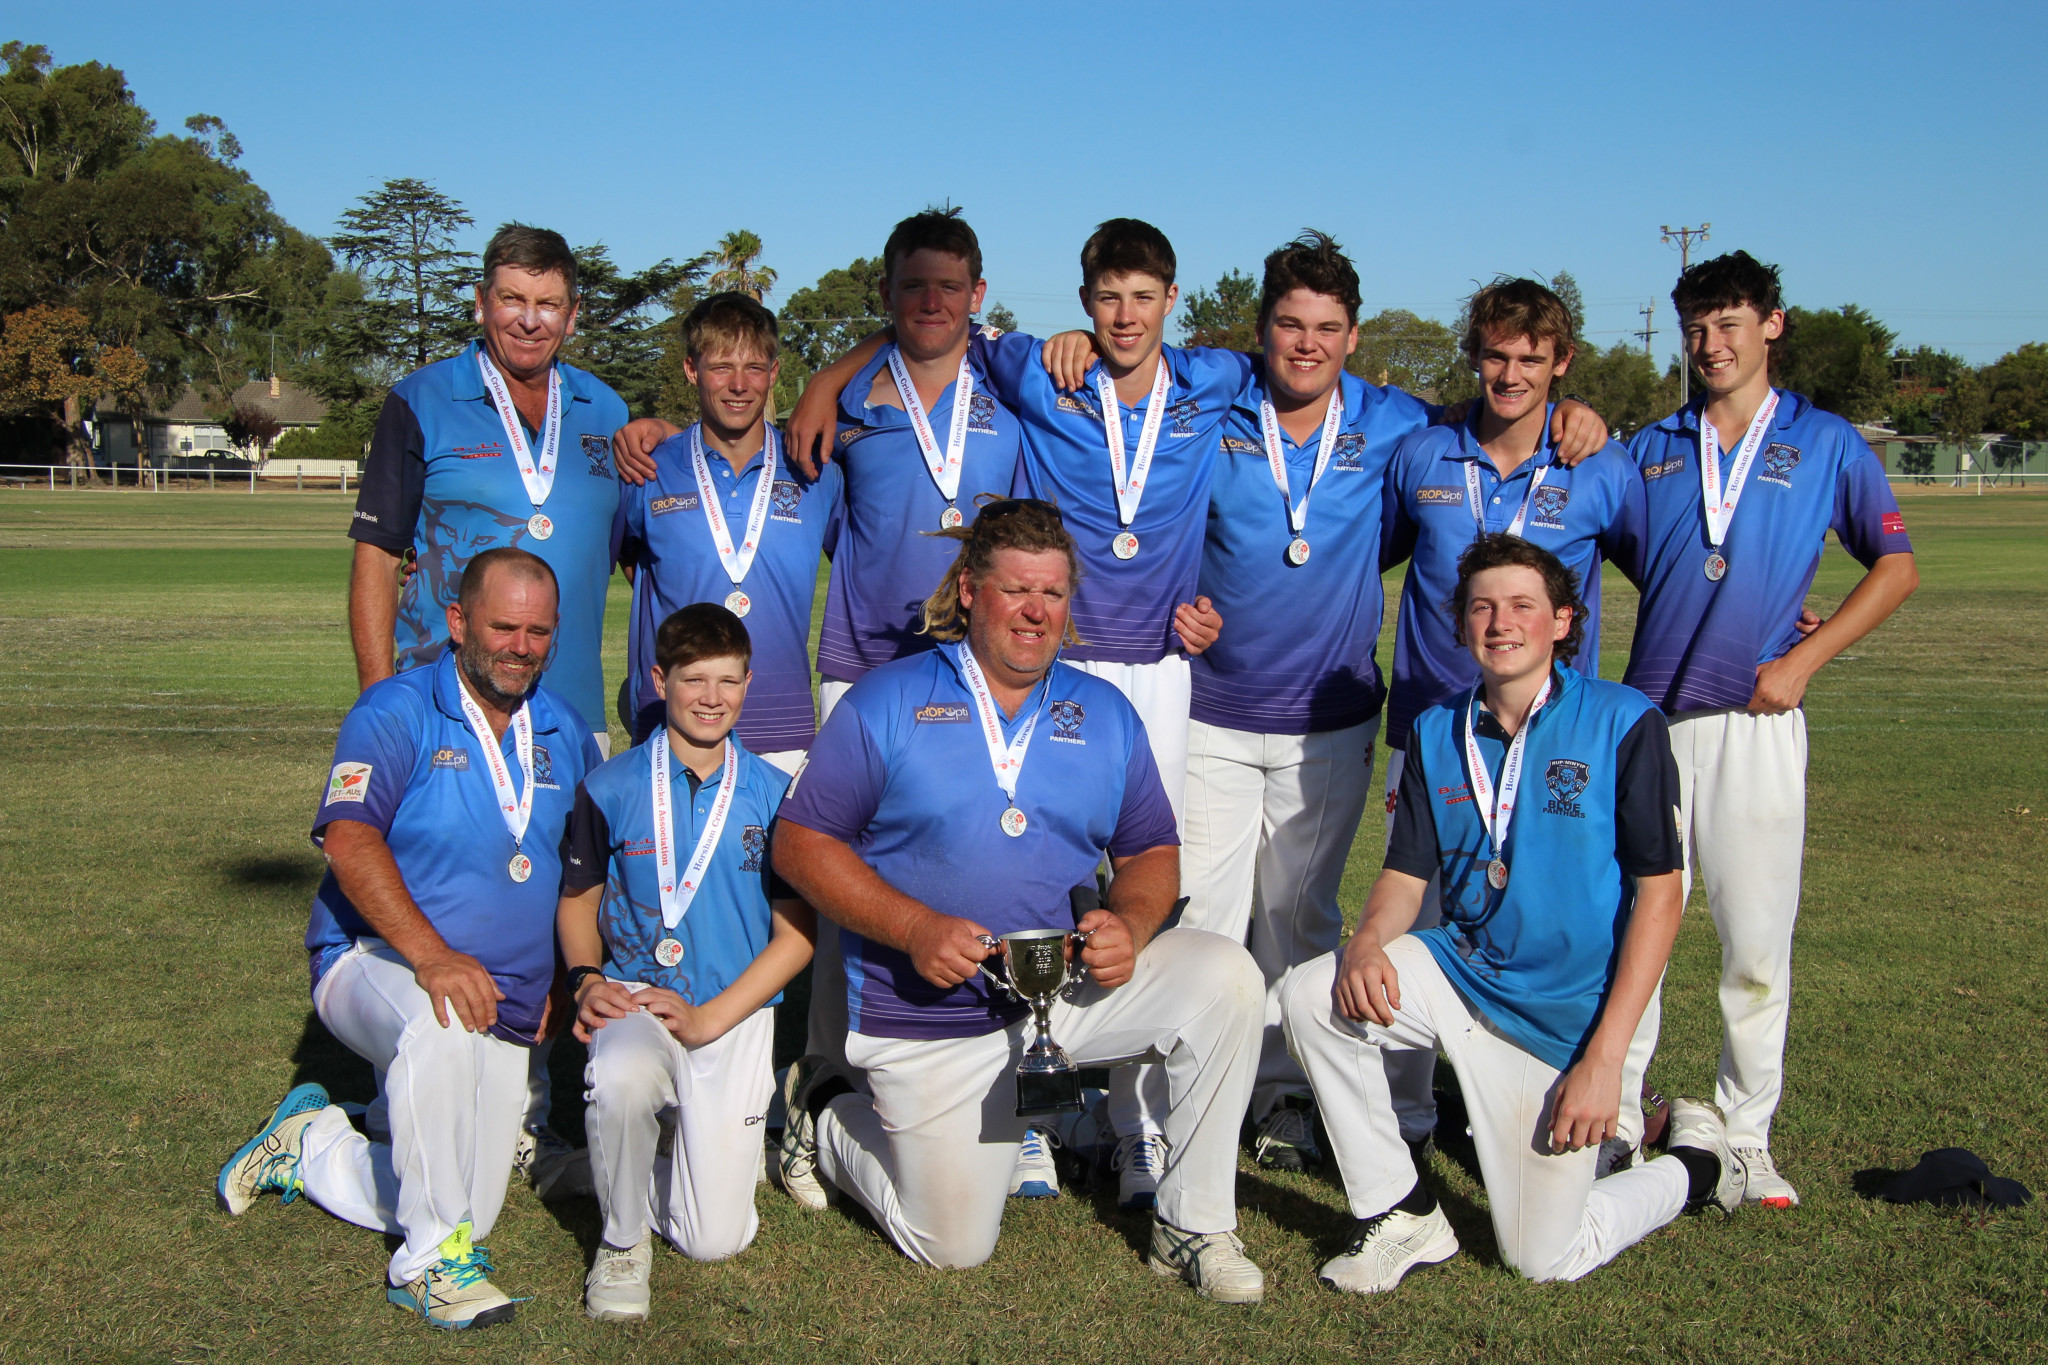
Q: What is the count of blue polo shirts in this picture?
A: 11